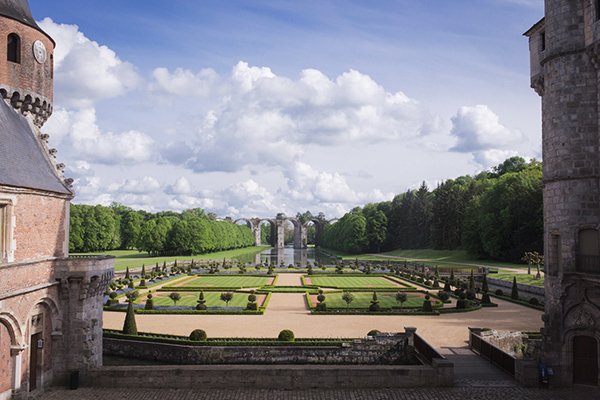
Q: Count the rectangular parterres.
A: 4